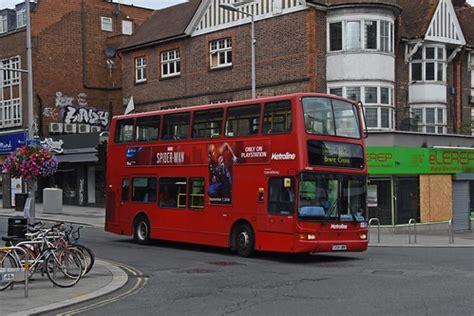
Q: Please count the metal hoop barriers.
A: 3